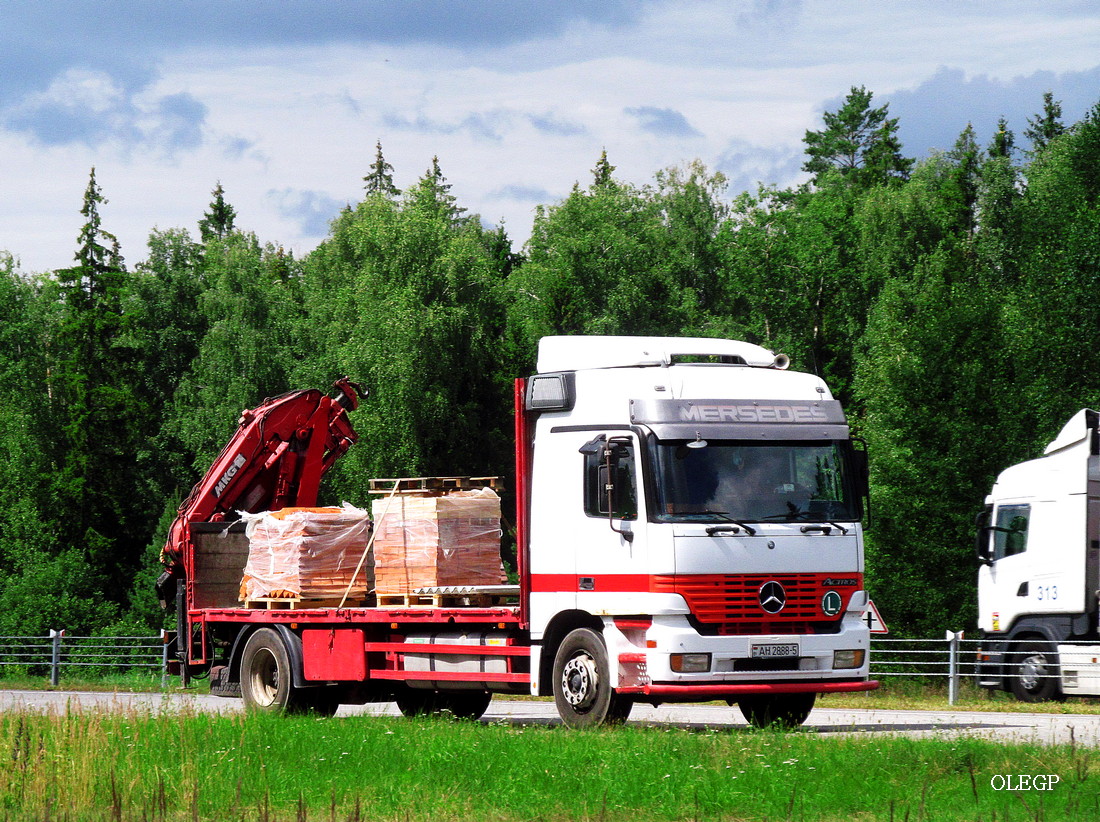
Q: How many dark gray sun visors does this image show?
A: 1